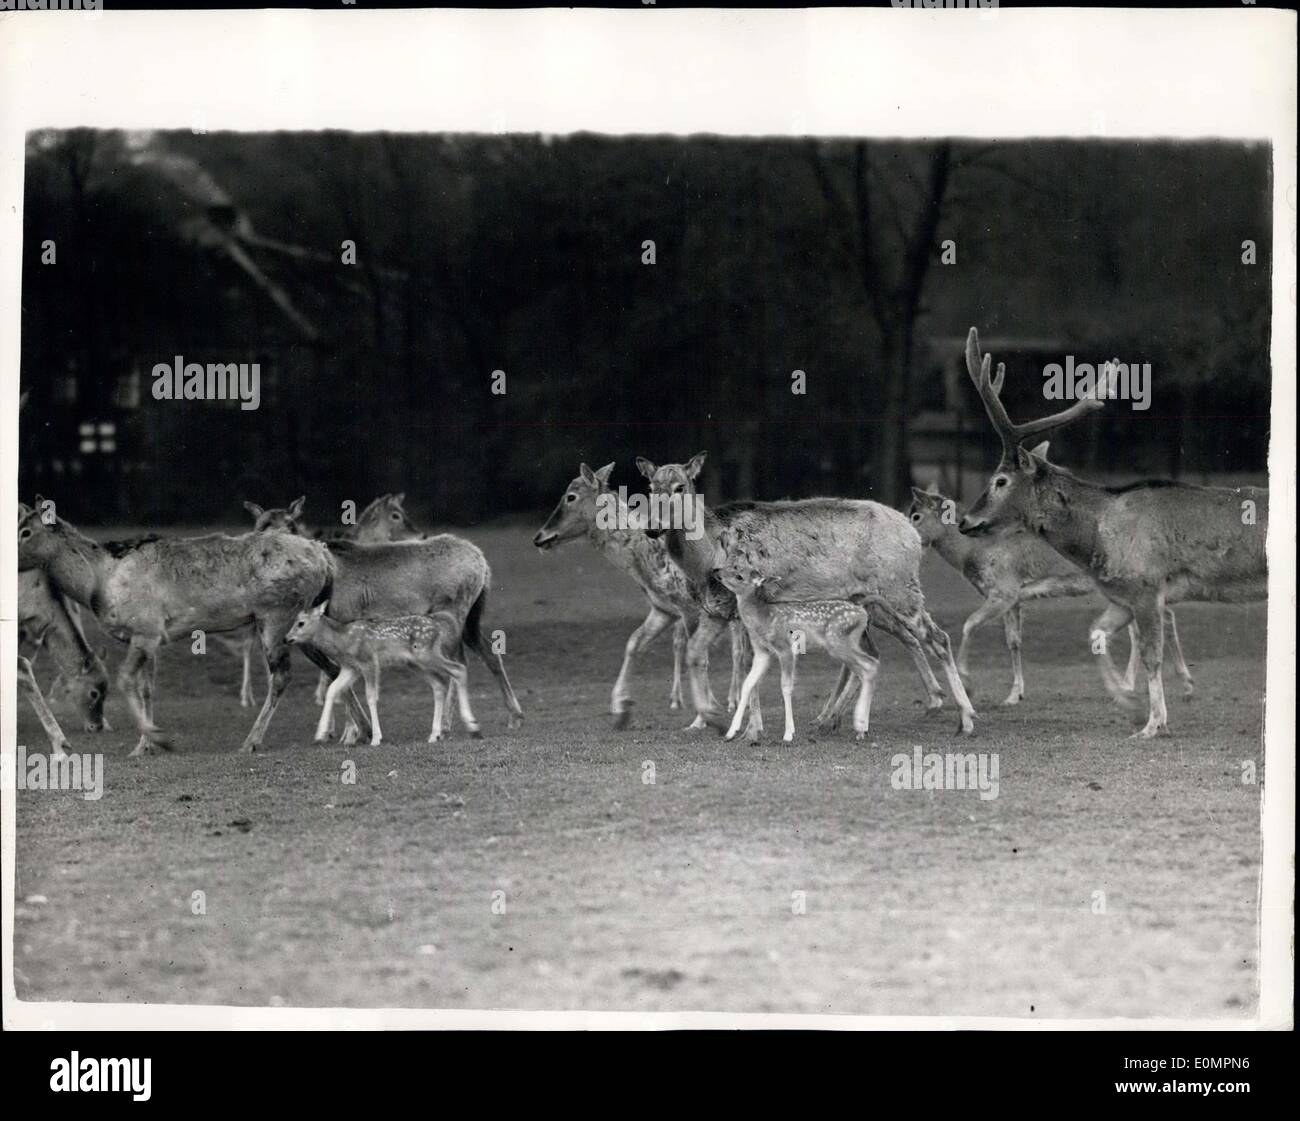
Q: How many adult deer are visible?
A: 8